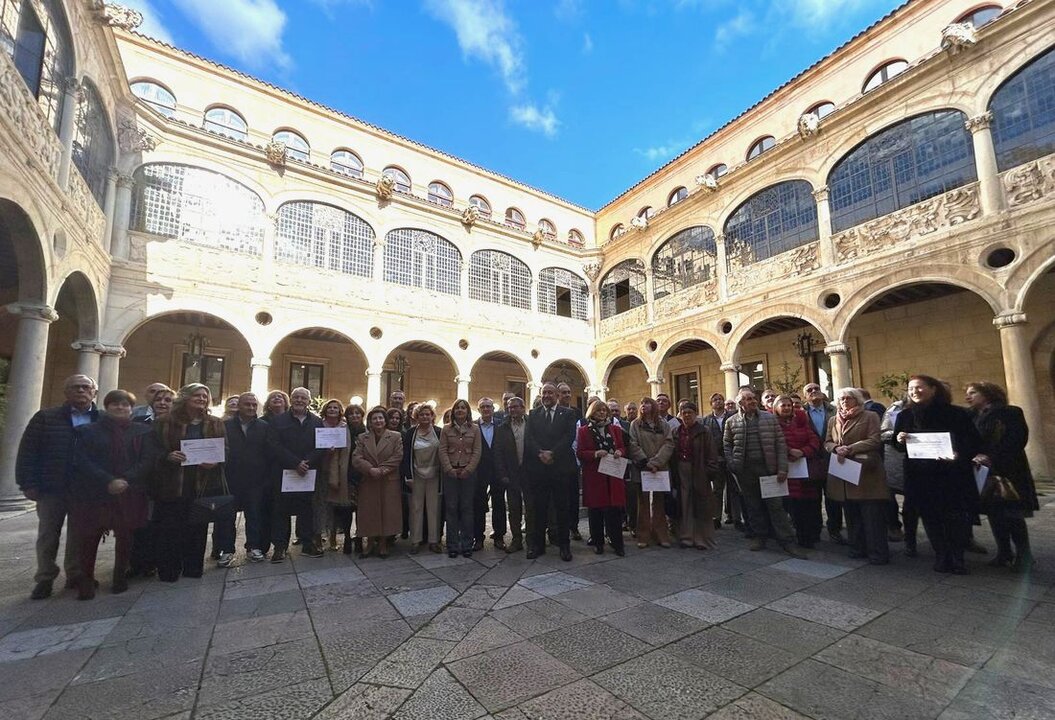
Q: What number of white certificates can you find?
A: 10